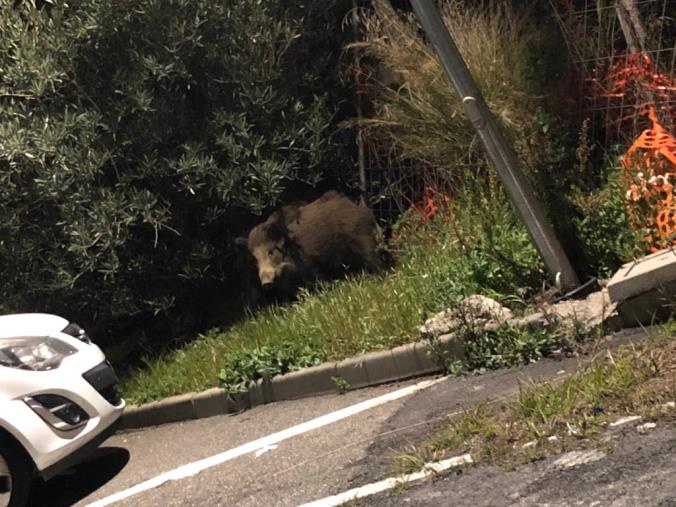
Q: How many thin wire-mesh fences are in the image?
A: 1